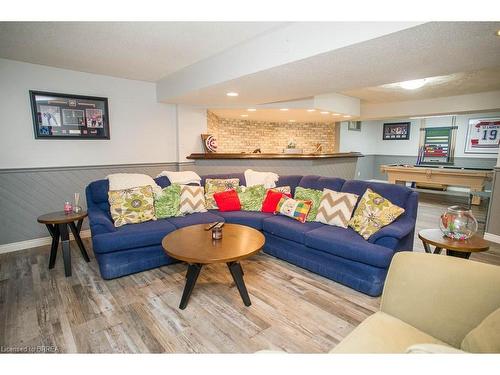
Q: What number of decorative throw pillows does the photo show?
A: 12